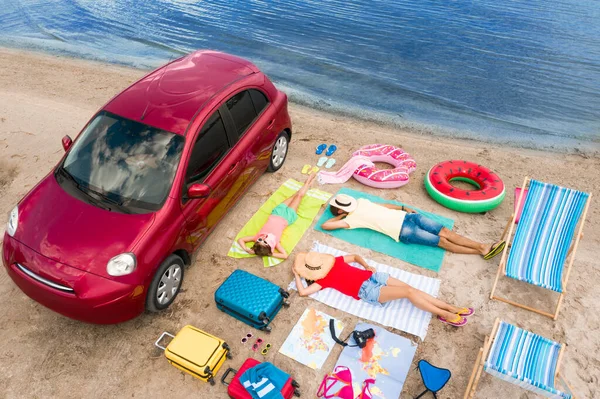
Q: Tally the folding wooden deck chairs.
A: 2